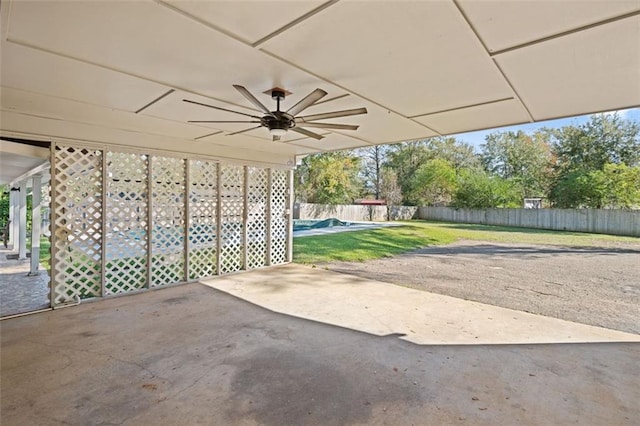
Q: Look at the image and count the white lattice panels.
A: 7